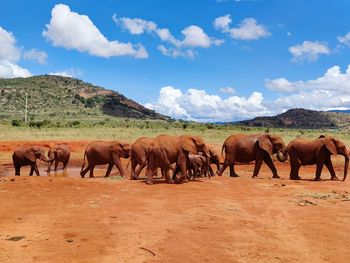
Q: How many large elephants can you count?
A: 5